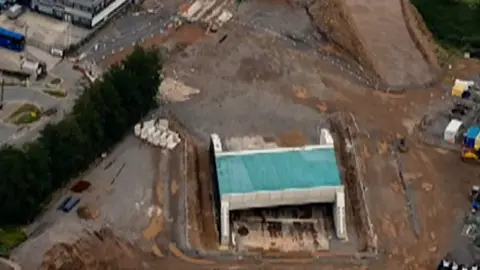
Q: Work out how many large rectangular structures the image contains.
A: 1